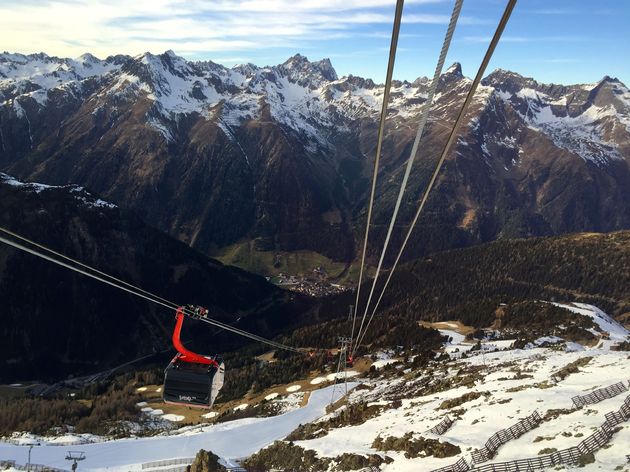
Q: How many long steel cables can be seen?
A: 5